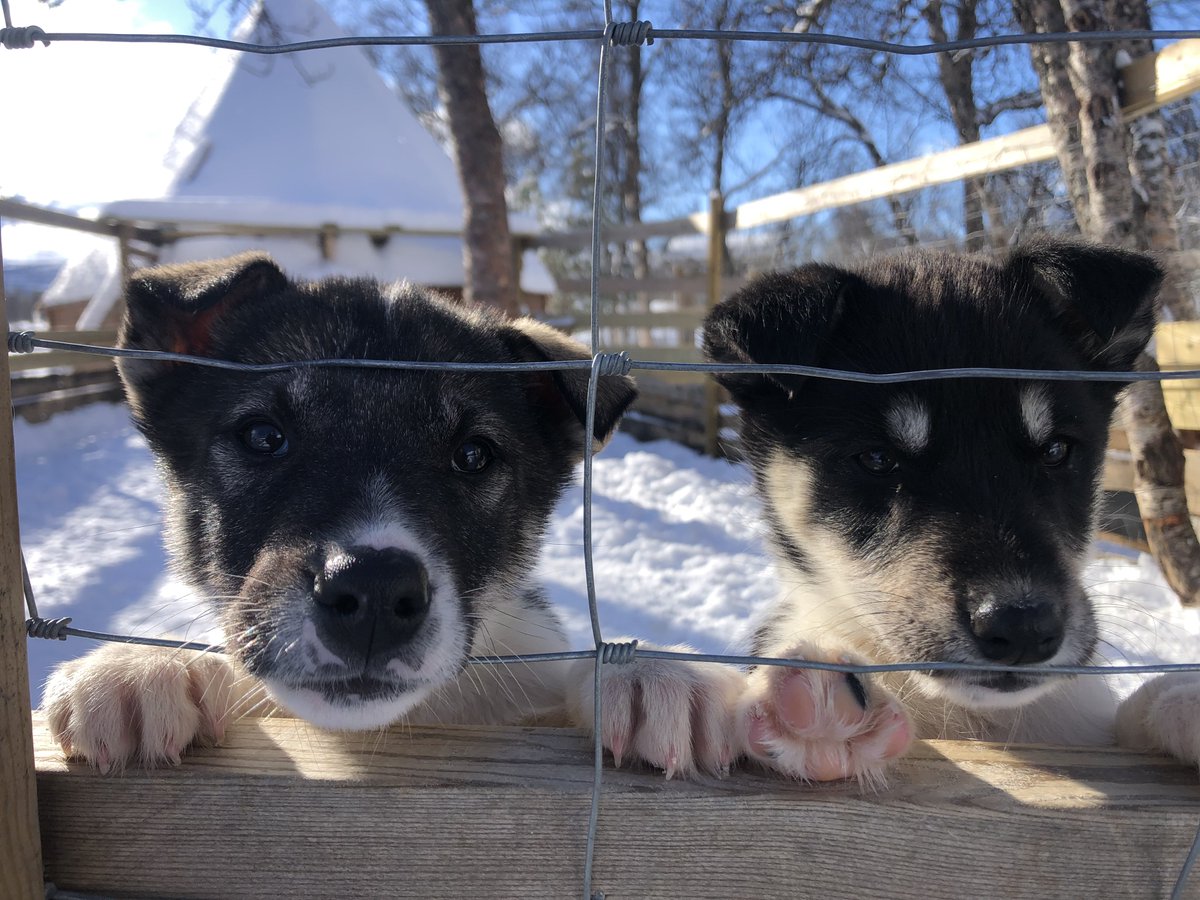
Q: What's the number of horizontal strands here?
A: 3